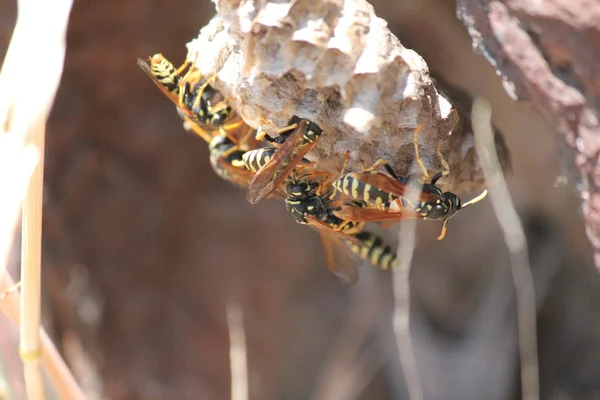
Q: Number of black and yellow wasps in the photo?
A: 5